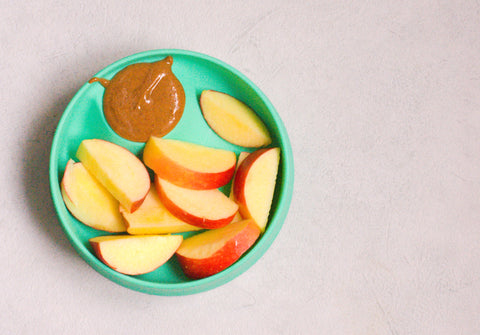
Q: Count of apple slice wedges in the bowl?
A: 10